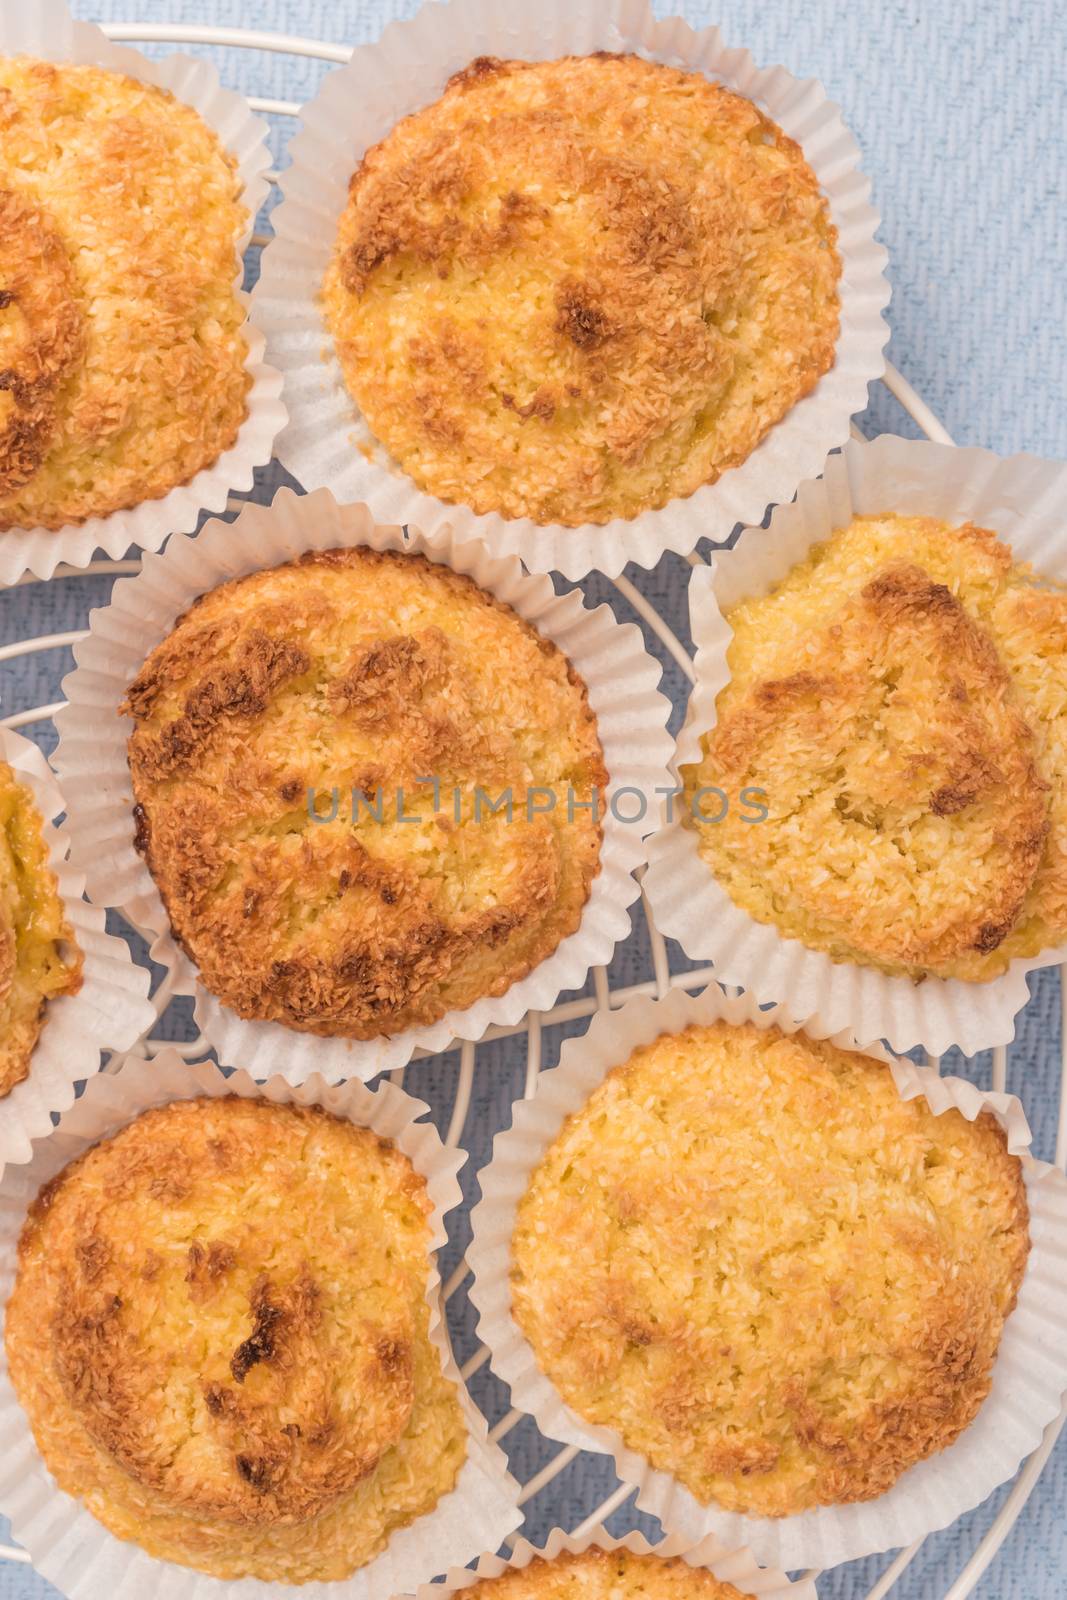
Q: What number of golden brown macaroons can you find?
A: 8